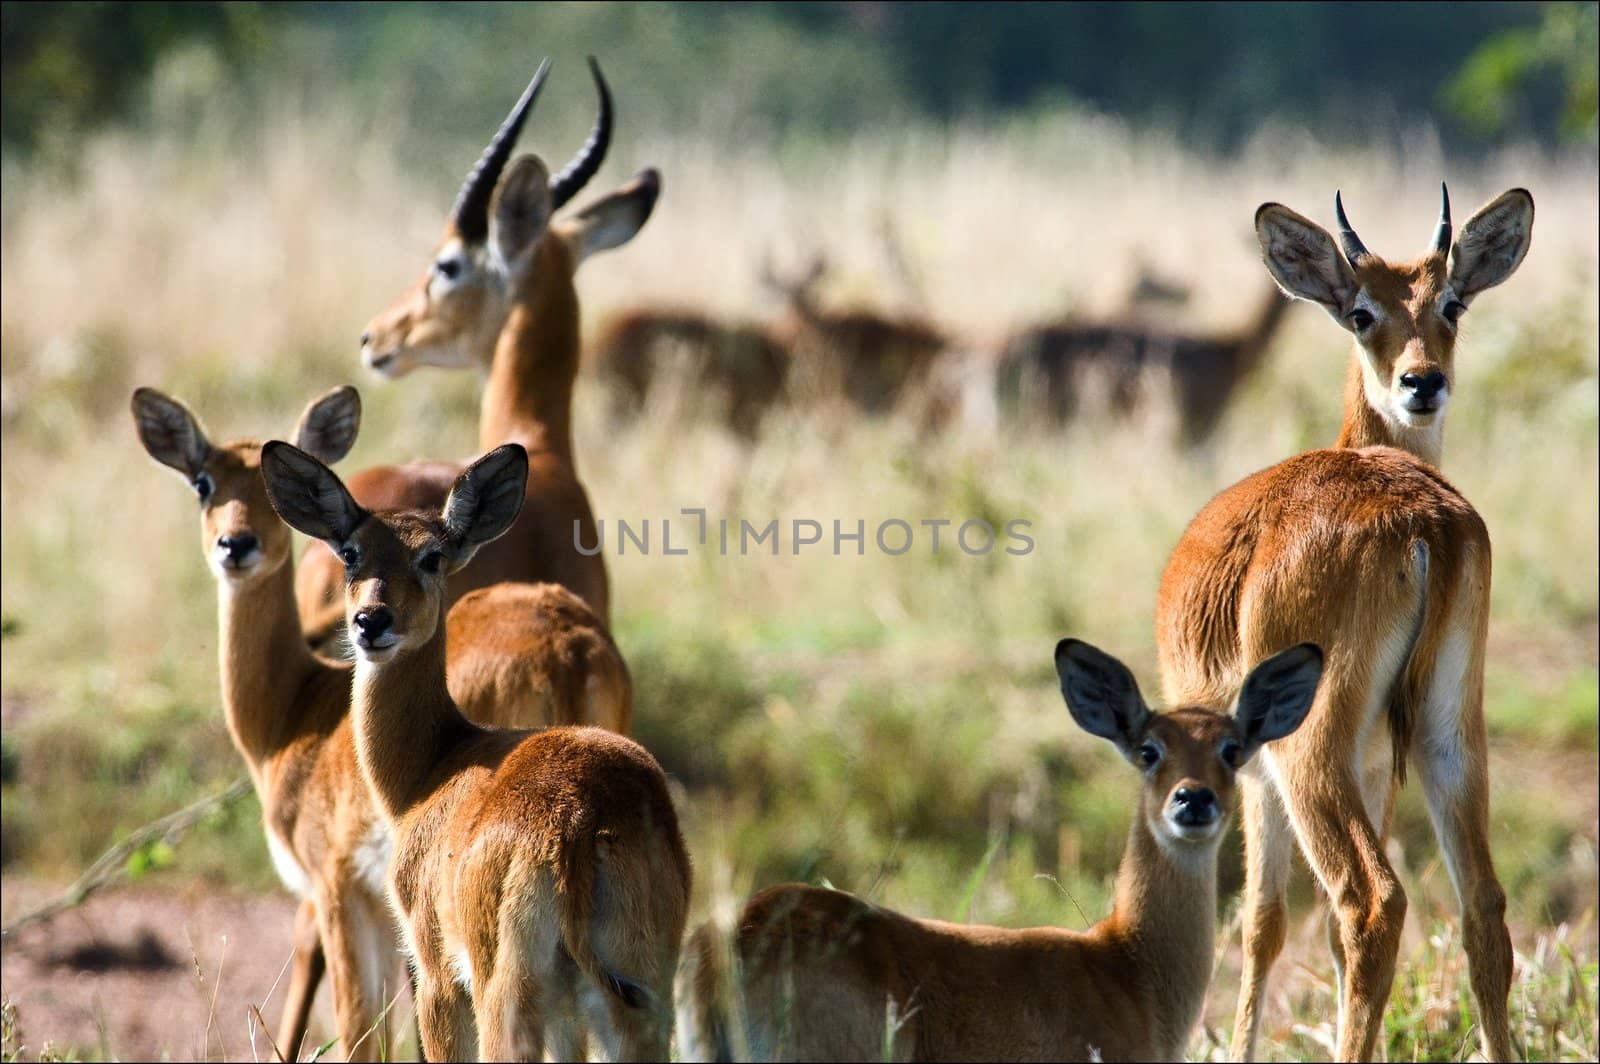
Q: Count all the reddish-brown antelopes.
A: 5